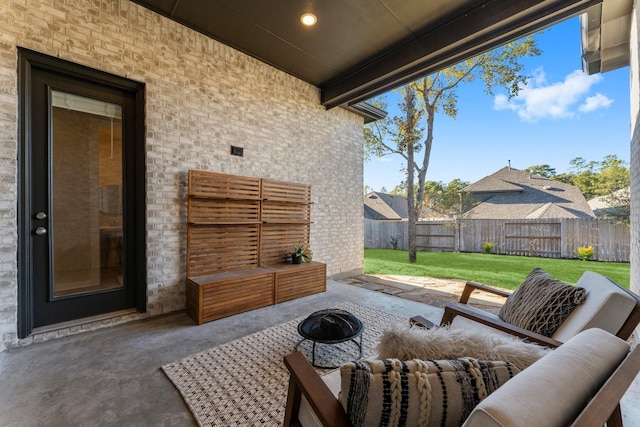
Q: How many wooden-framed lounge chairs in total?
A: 2